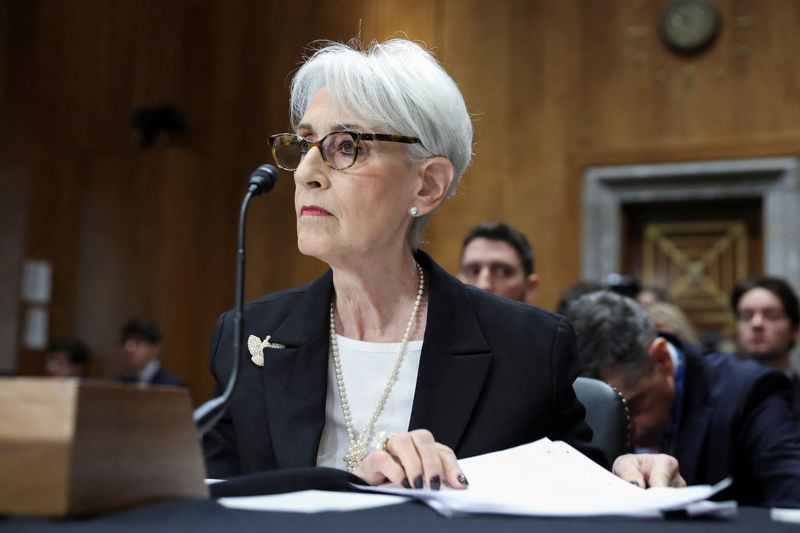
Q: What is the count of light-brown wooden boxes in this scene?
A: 1